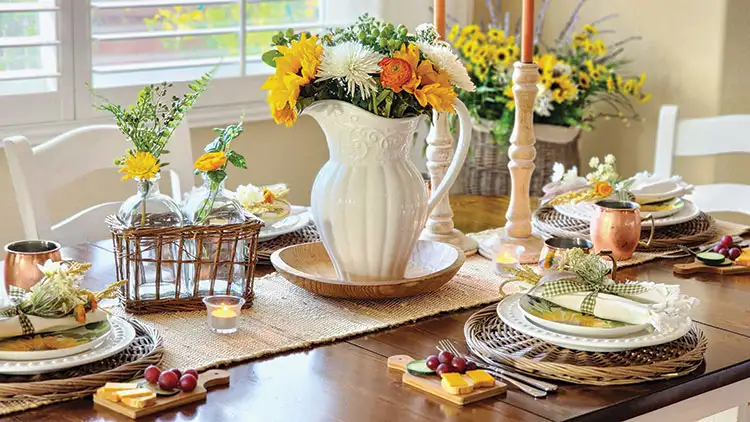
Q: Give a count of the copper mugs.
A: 3